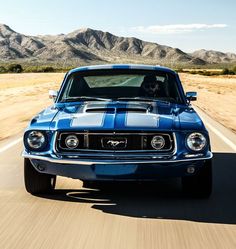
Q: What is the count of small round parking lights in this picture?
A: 2